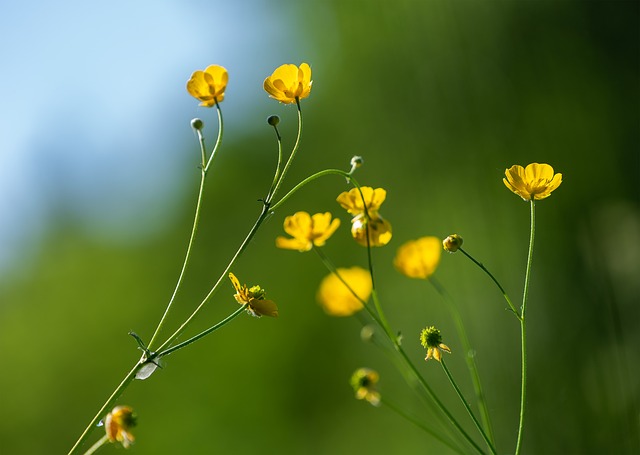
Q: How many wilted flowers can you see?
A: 4